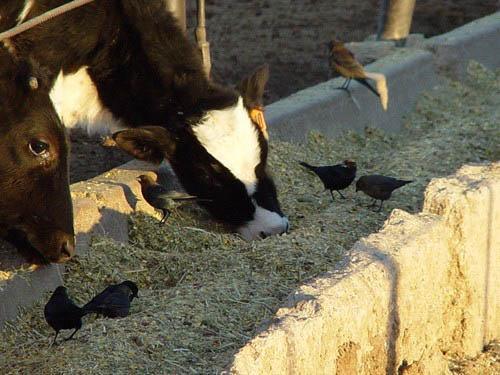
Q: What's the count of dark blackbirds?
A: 4